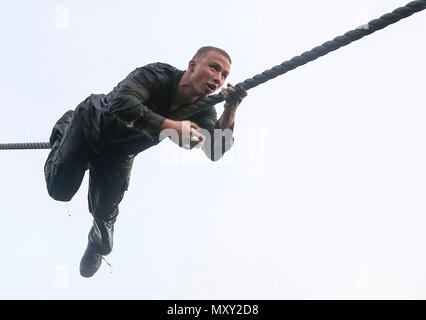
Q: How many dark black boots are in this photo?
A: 1